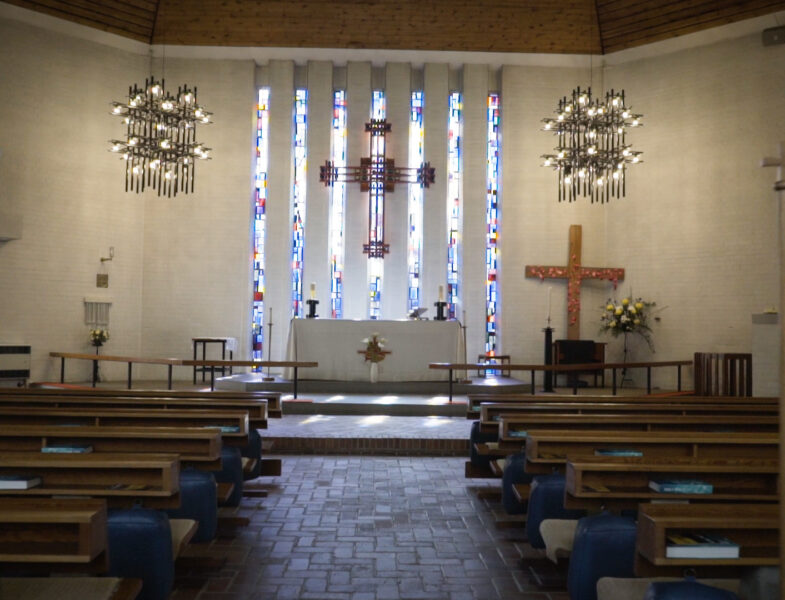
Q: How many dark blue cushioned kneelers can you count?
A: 9